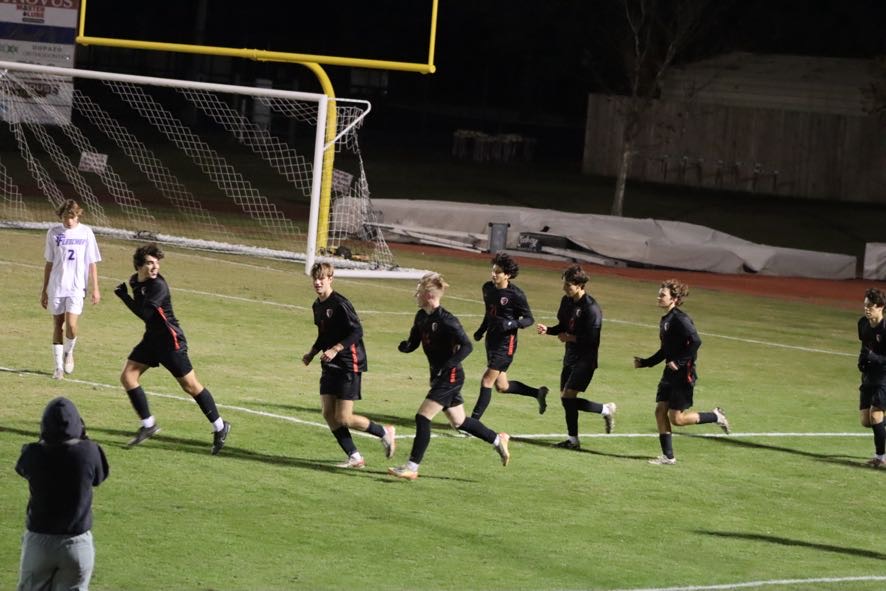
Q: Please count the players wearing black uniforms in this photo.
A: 7